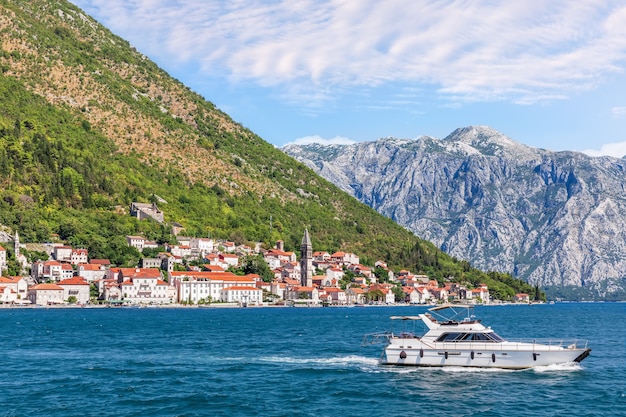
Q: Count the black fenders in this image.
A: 6